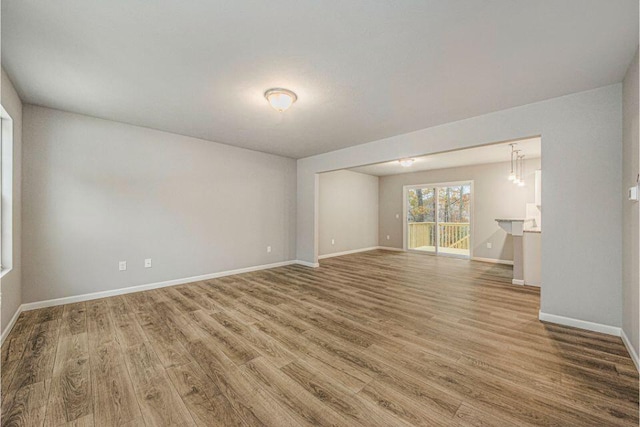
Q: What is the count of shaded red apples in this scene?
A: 0